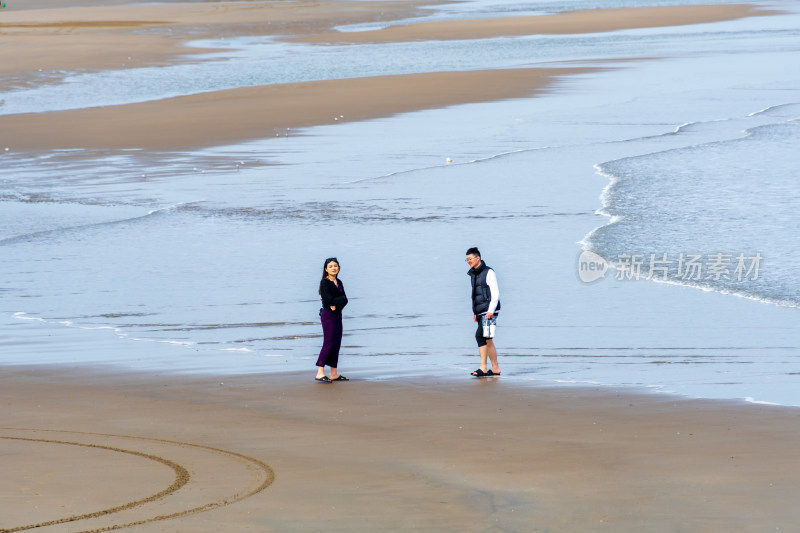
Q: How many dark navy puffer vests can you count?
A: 1